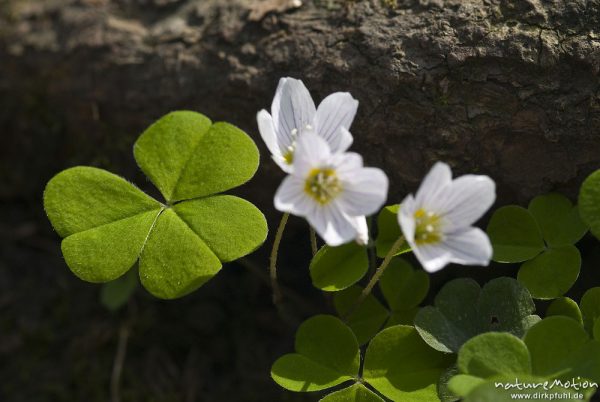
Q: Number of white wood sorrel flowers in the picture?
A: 3